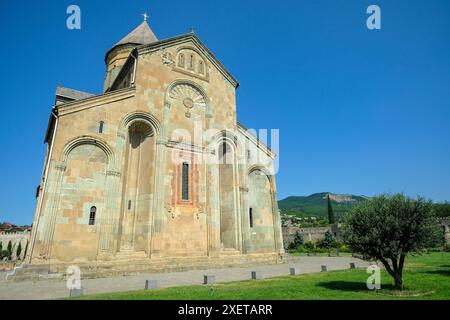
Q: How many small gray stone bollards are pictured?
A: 7